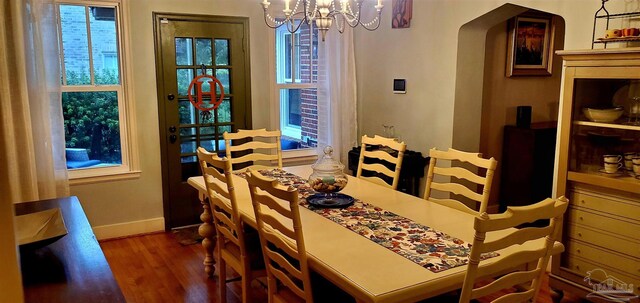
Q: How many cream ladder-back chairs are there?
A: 6